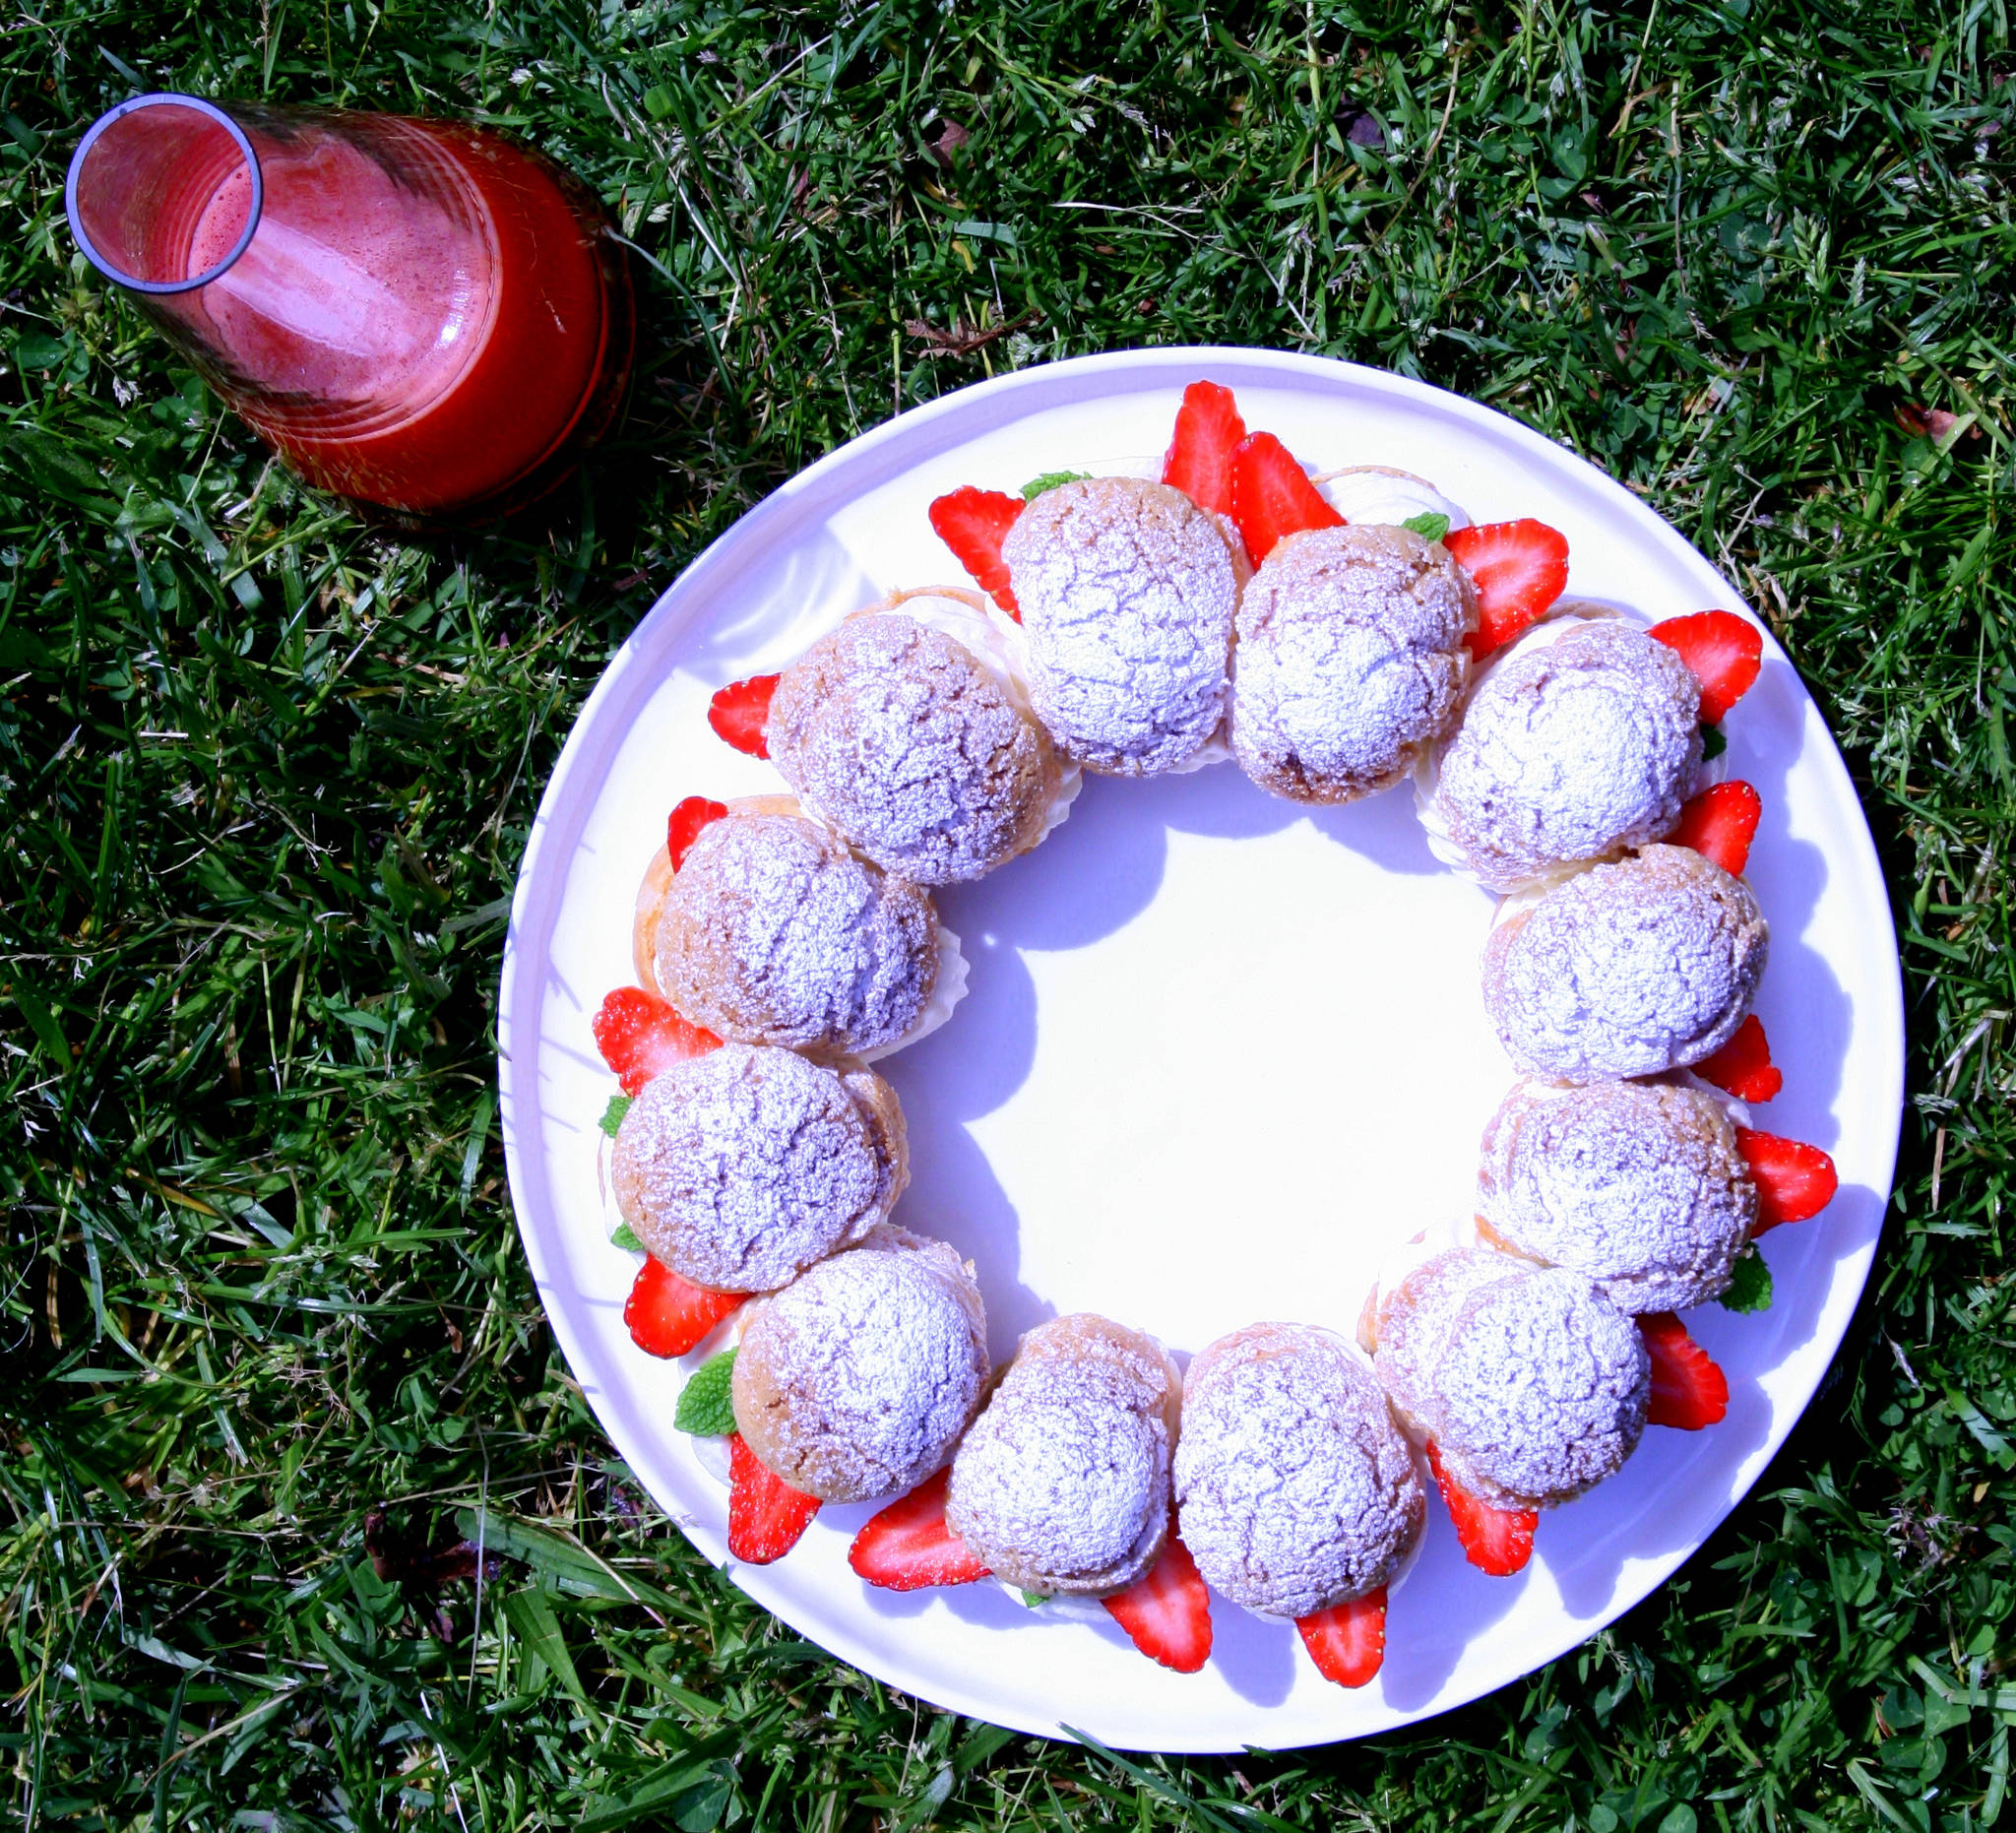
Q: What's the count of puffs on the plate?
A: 12